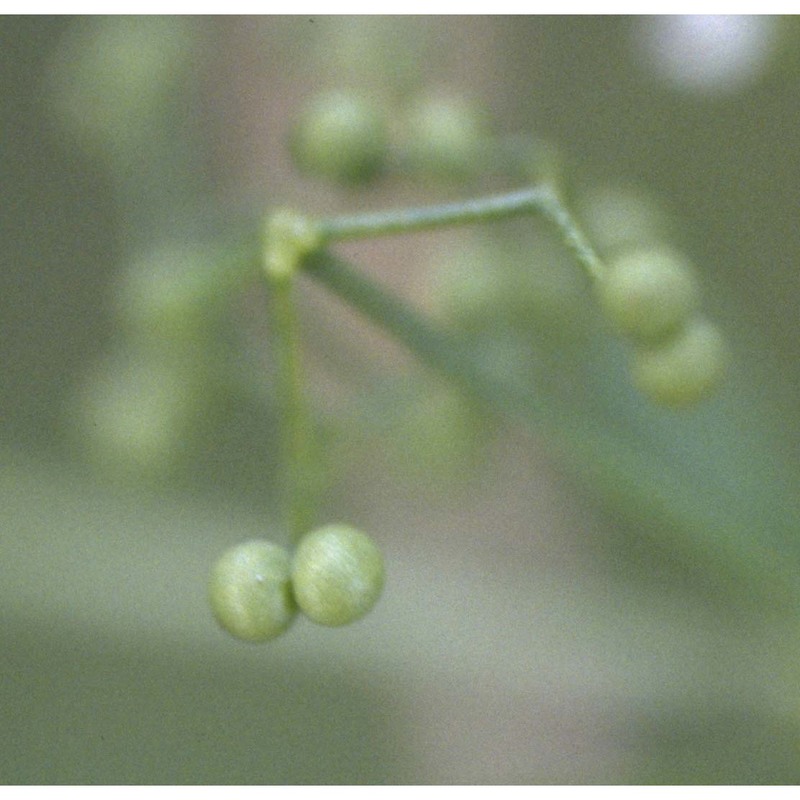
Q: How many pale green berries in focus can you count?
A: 2